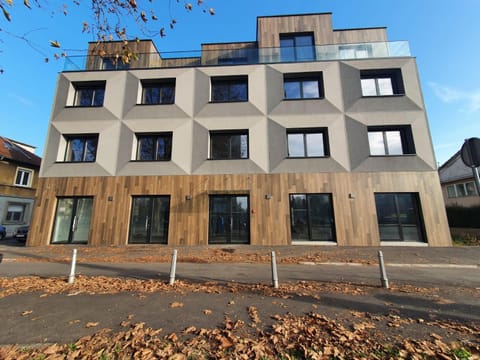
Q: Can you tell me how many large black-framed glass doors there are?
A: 5